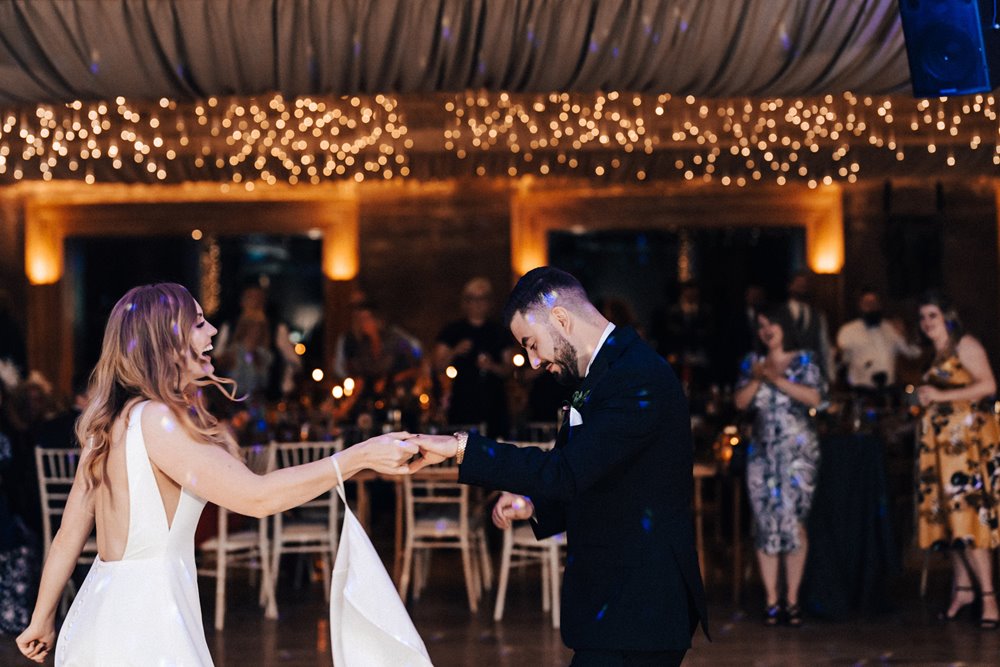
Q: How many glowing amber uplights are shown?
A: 4